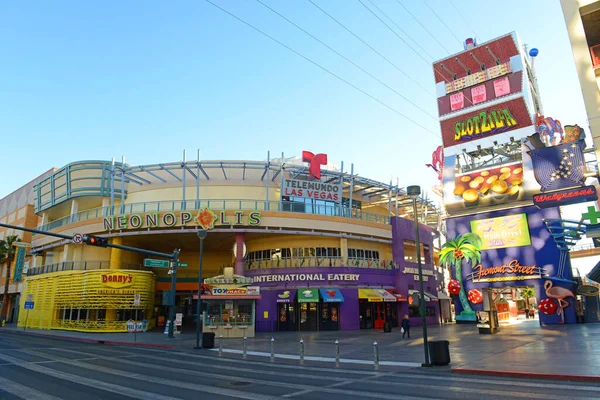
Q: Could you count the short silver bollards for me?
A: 6